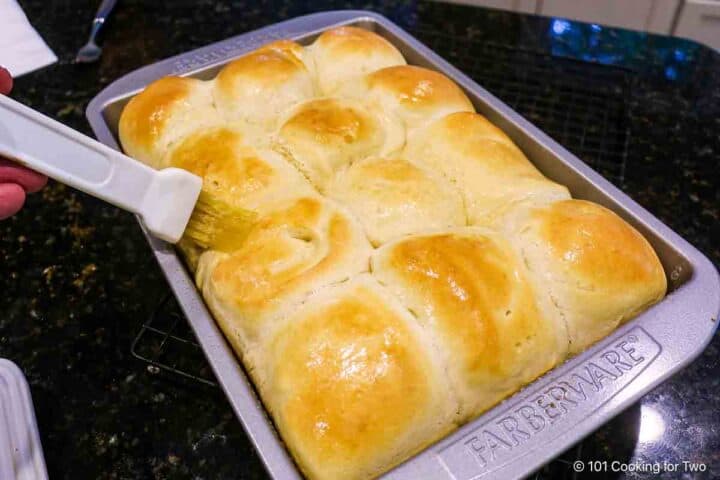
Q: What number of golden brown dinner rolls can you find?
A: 12